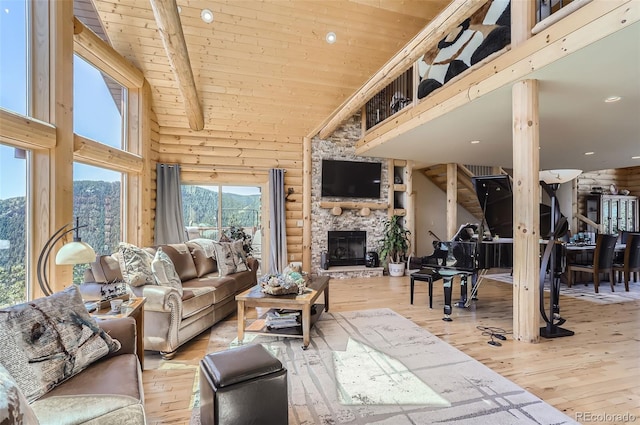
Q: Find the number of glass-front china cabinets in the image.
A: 1